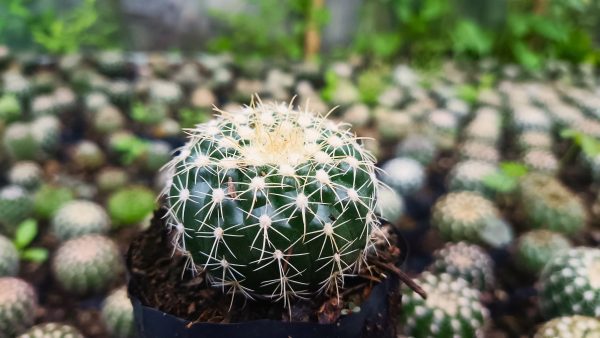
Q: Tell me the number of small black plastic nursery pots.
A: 1